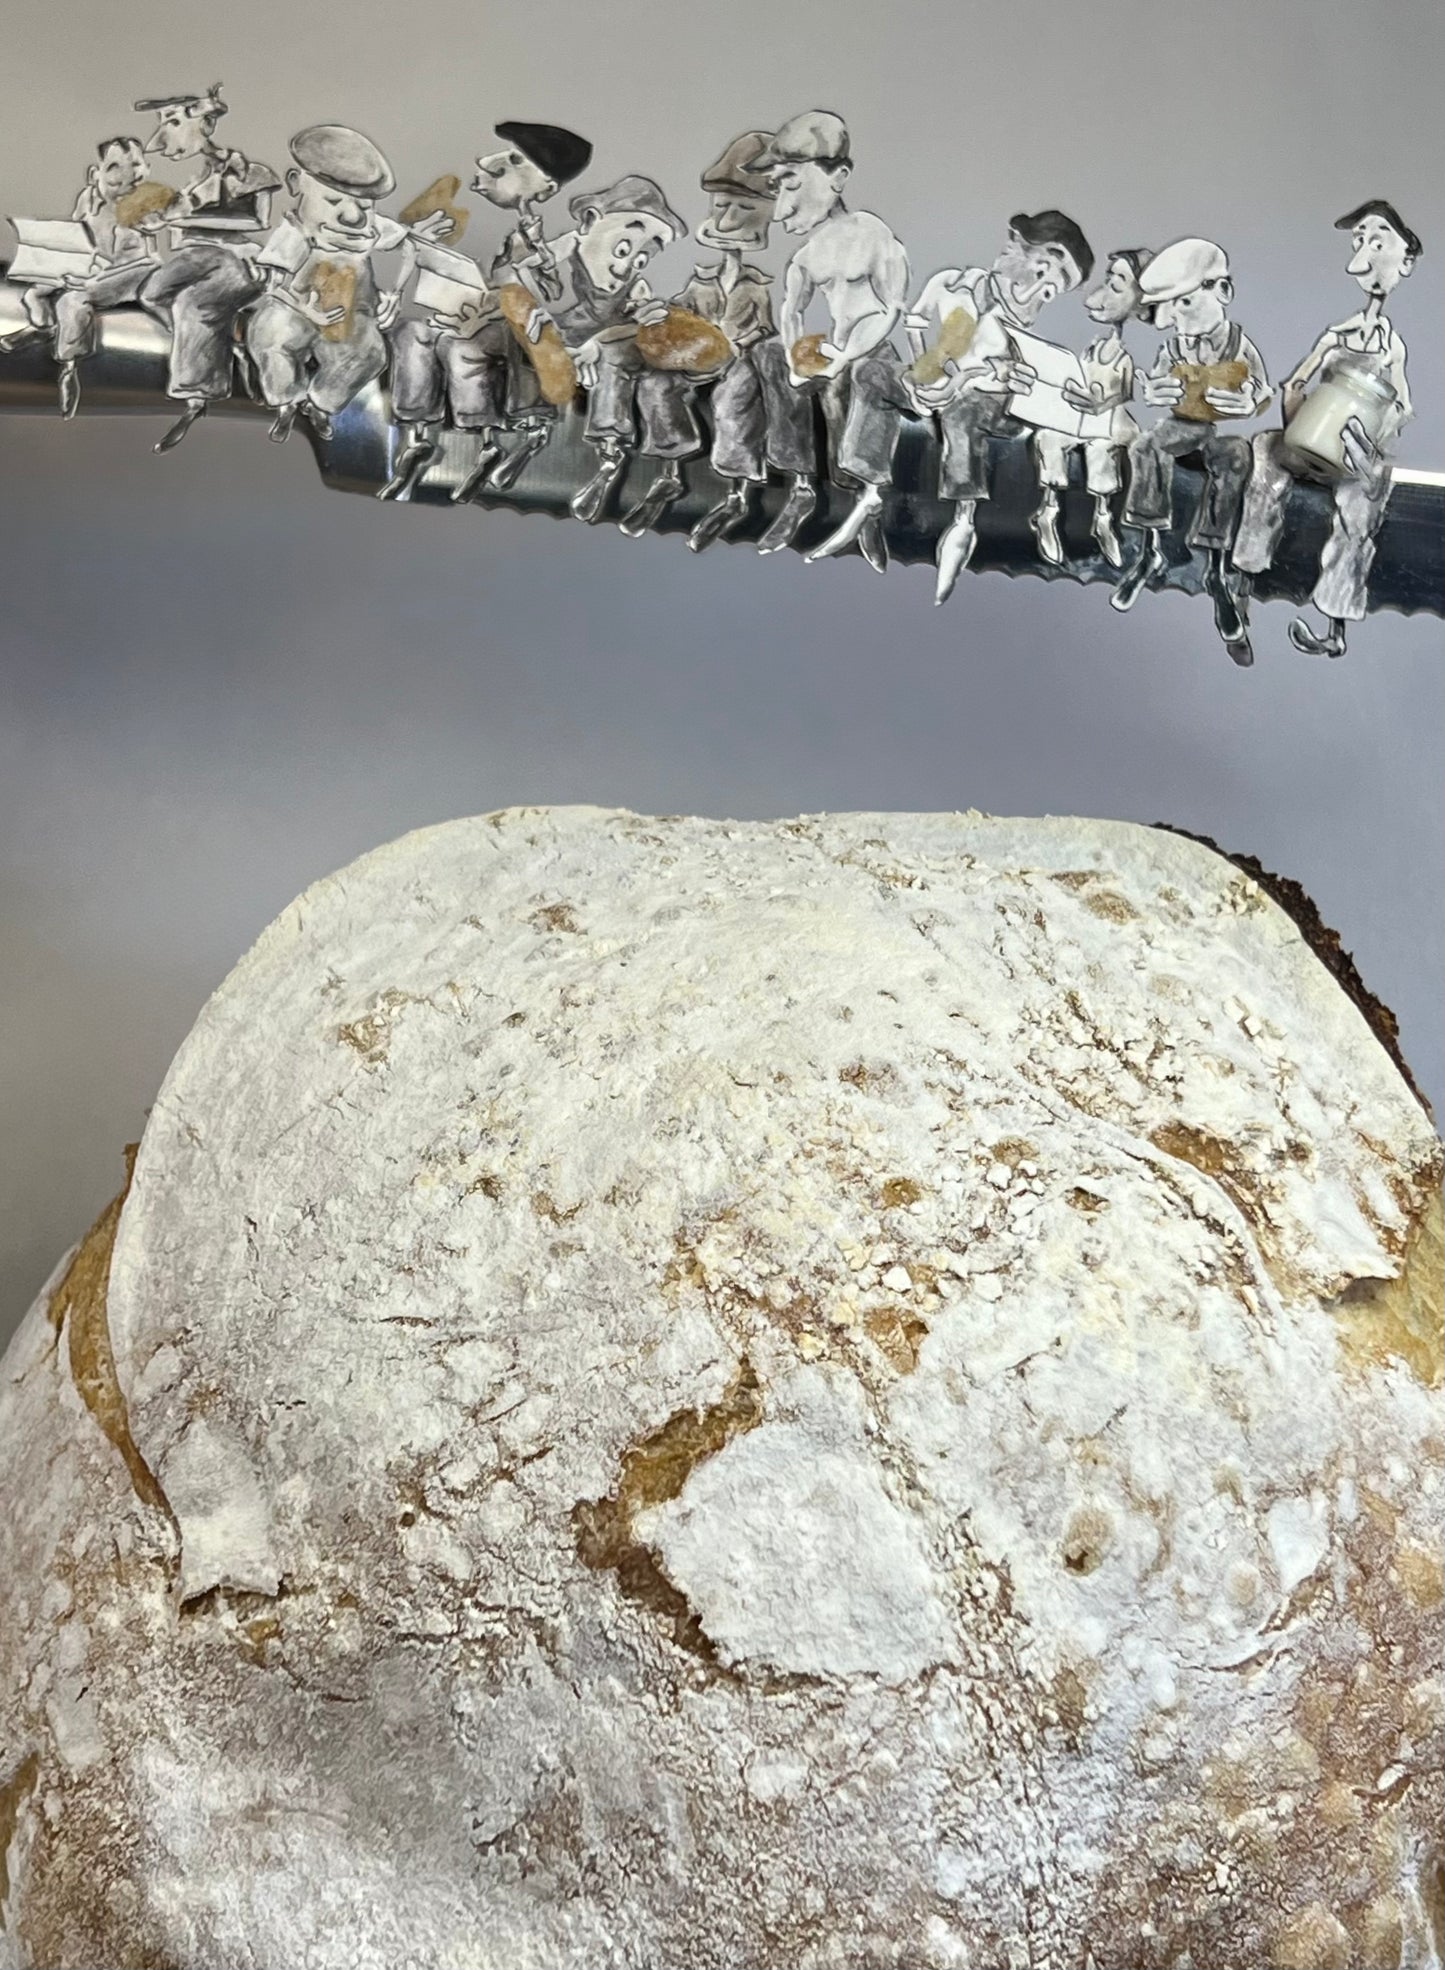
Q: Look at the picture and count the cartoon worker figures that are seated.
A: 11